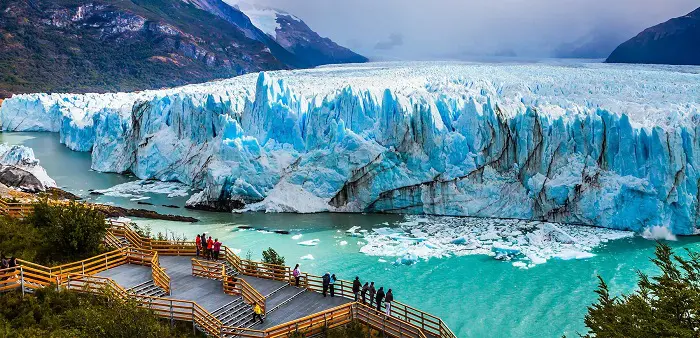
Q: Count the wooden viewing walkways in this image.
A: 1